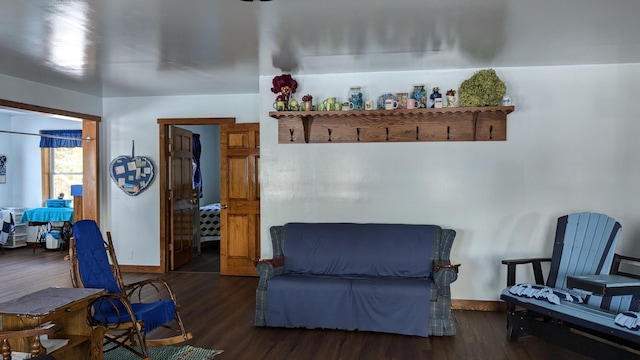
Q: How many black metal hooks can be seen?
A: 7